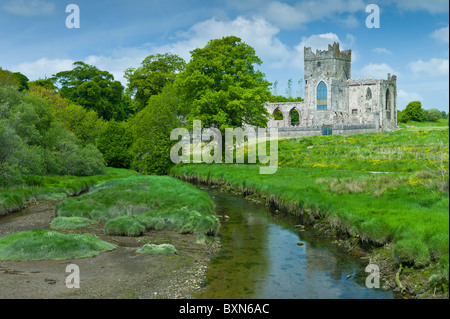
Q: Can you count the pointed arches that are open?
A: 2